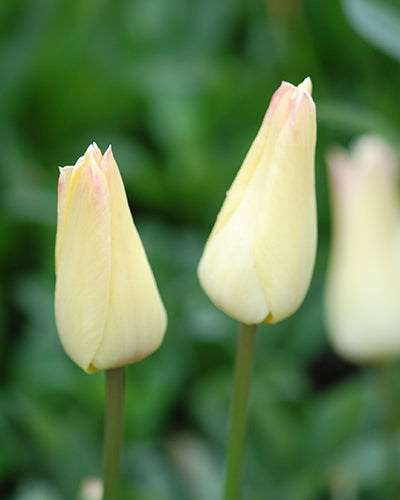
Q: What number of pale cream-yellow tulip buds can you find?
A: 3